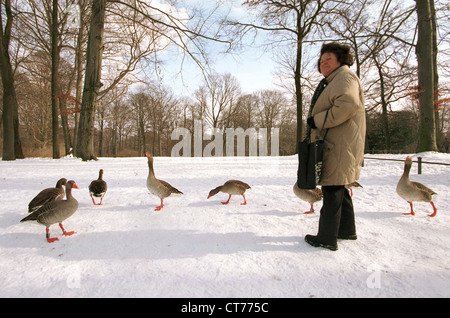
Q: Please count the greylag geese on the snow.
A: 8